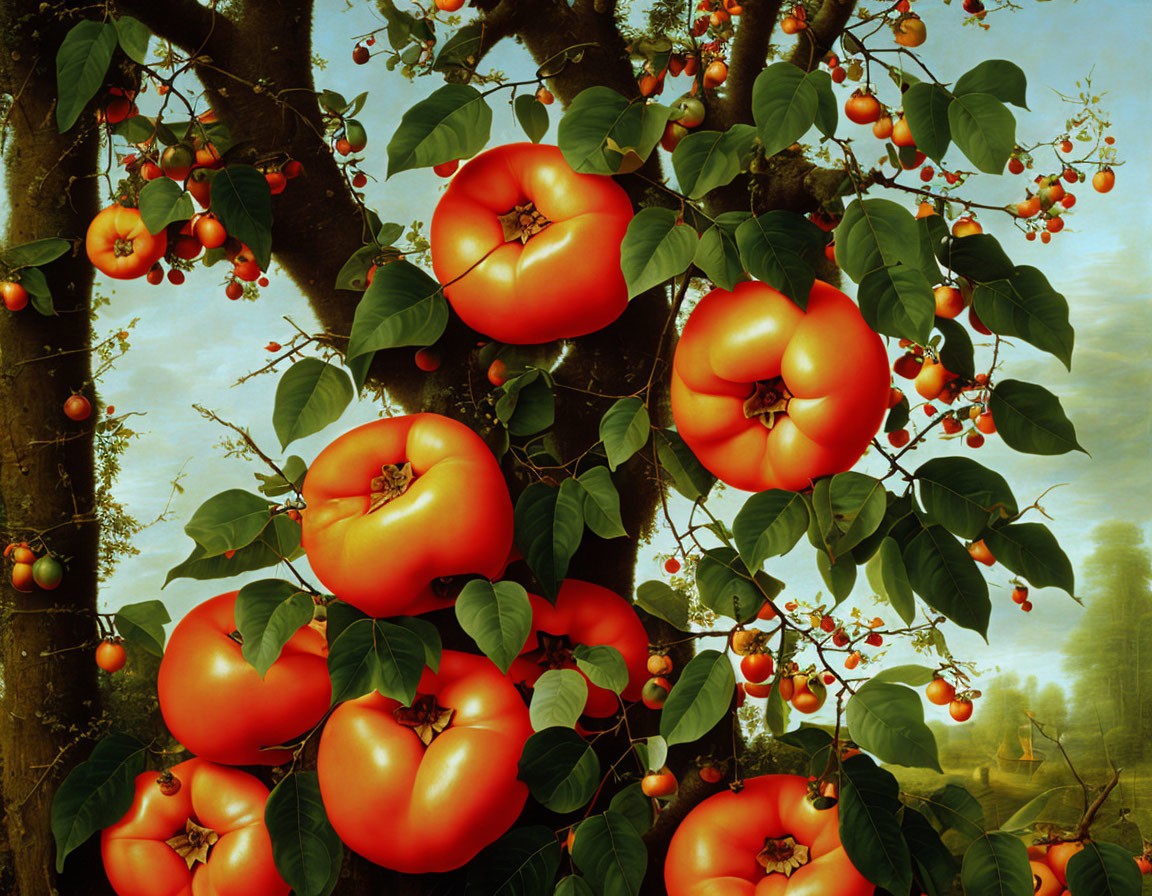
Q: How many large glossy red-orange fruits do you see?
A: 8